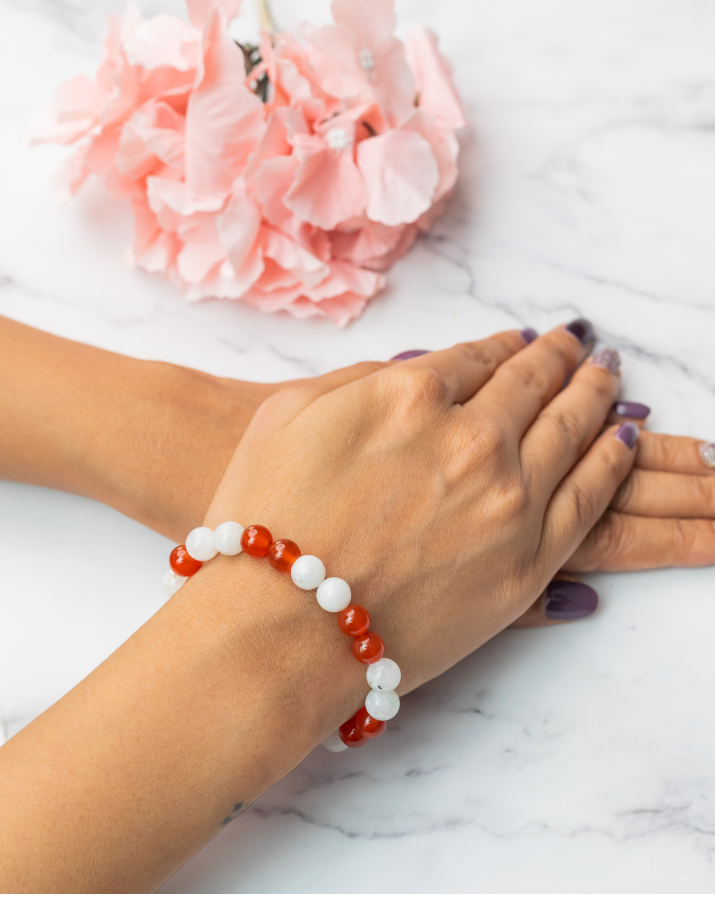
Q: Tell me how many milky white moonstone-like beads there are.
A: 8